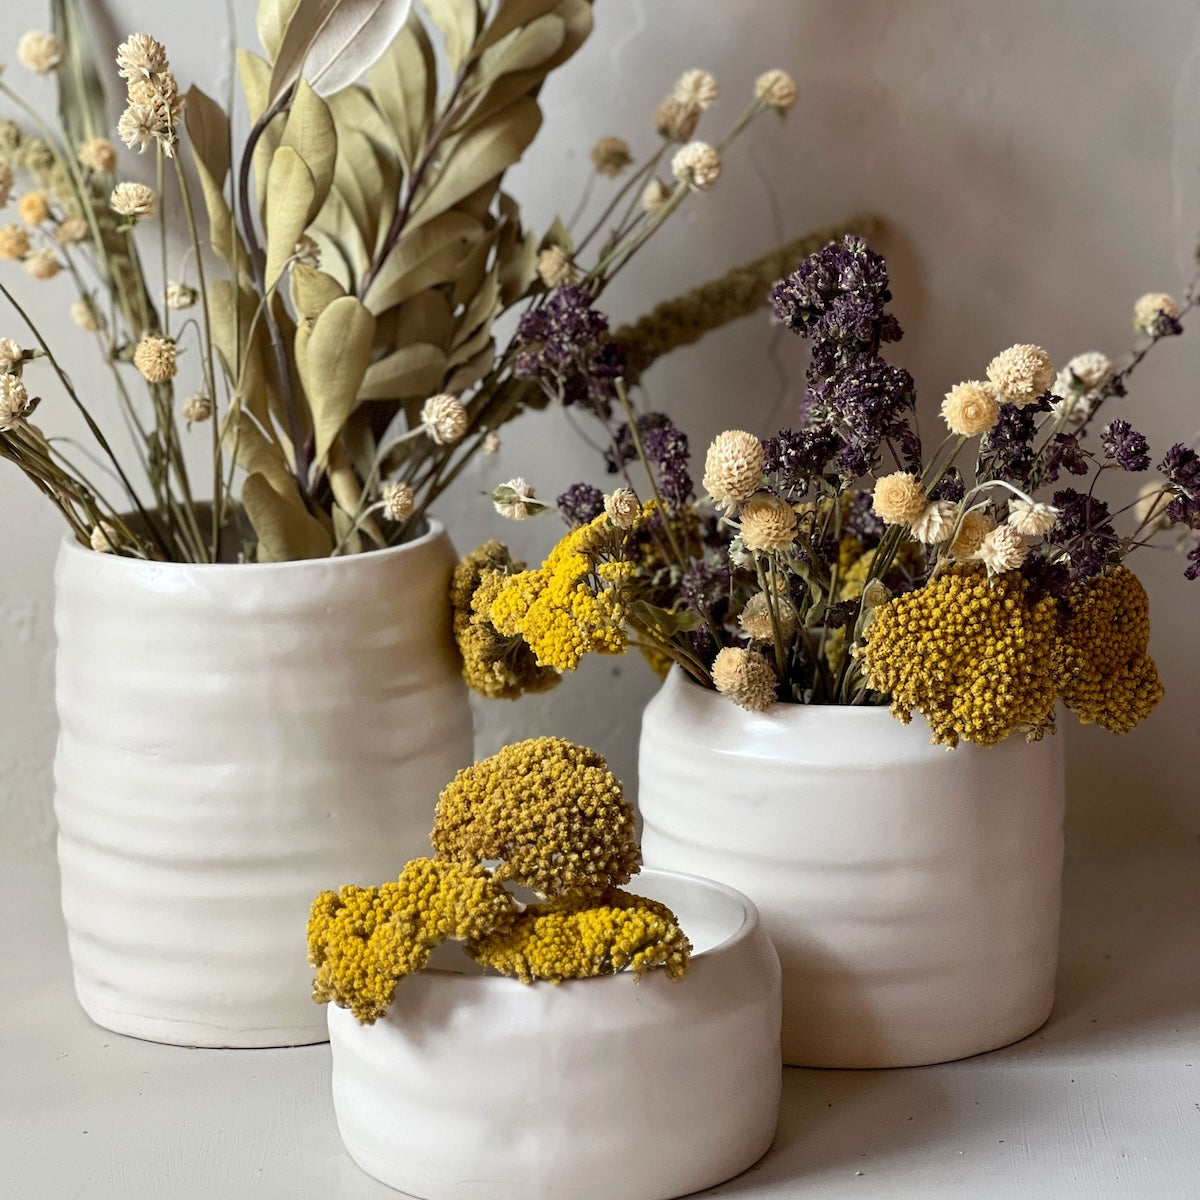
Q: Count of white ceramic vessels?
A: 3